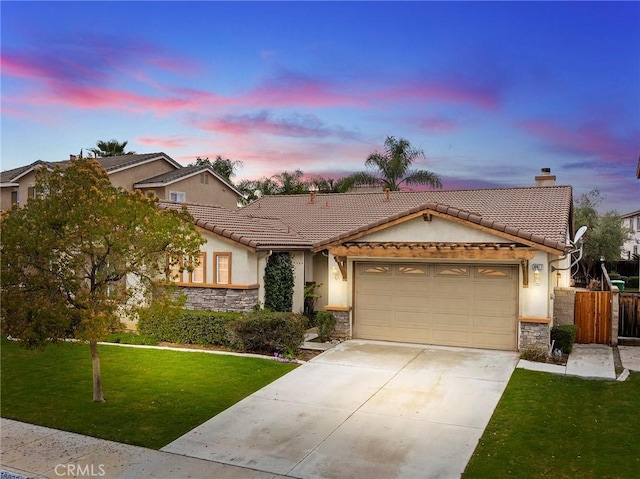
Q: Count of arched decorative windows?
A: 4